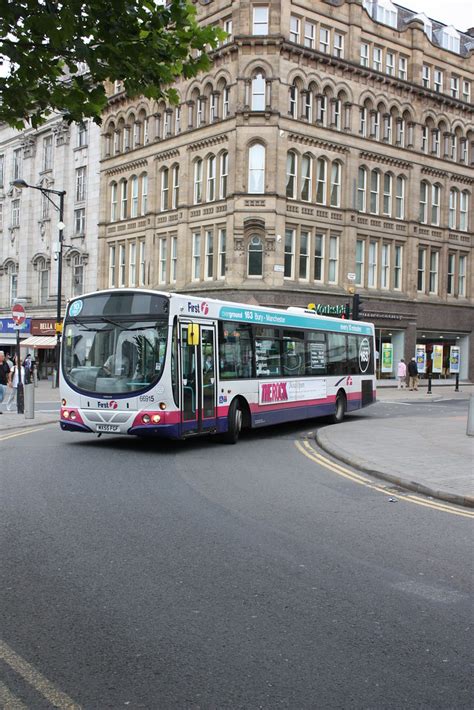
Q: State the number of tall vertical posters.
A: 4